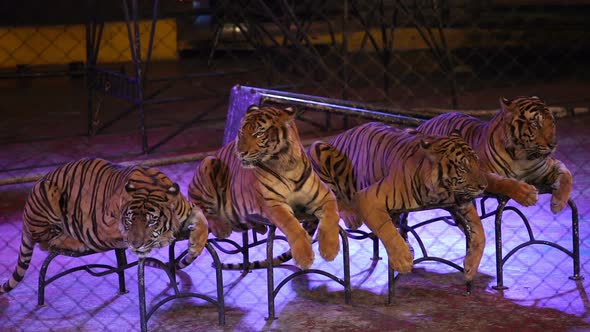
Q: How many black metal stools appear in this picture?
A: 4